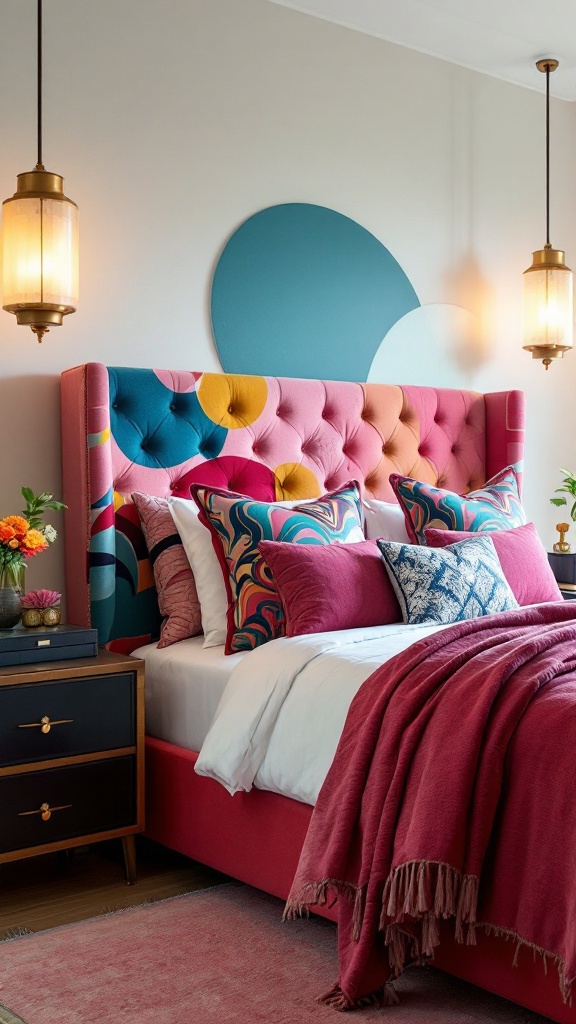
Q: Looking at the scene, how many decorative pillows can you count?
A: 6